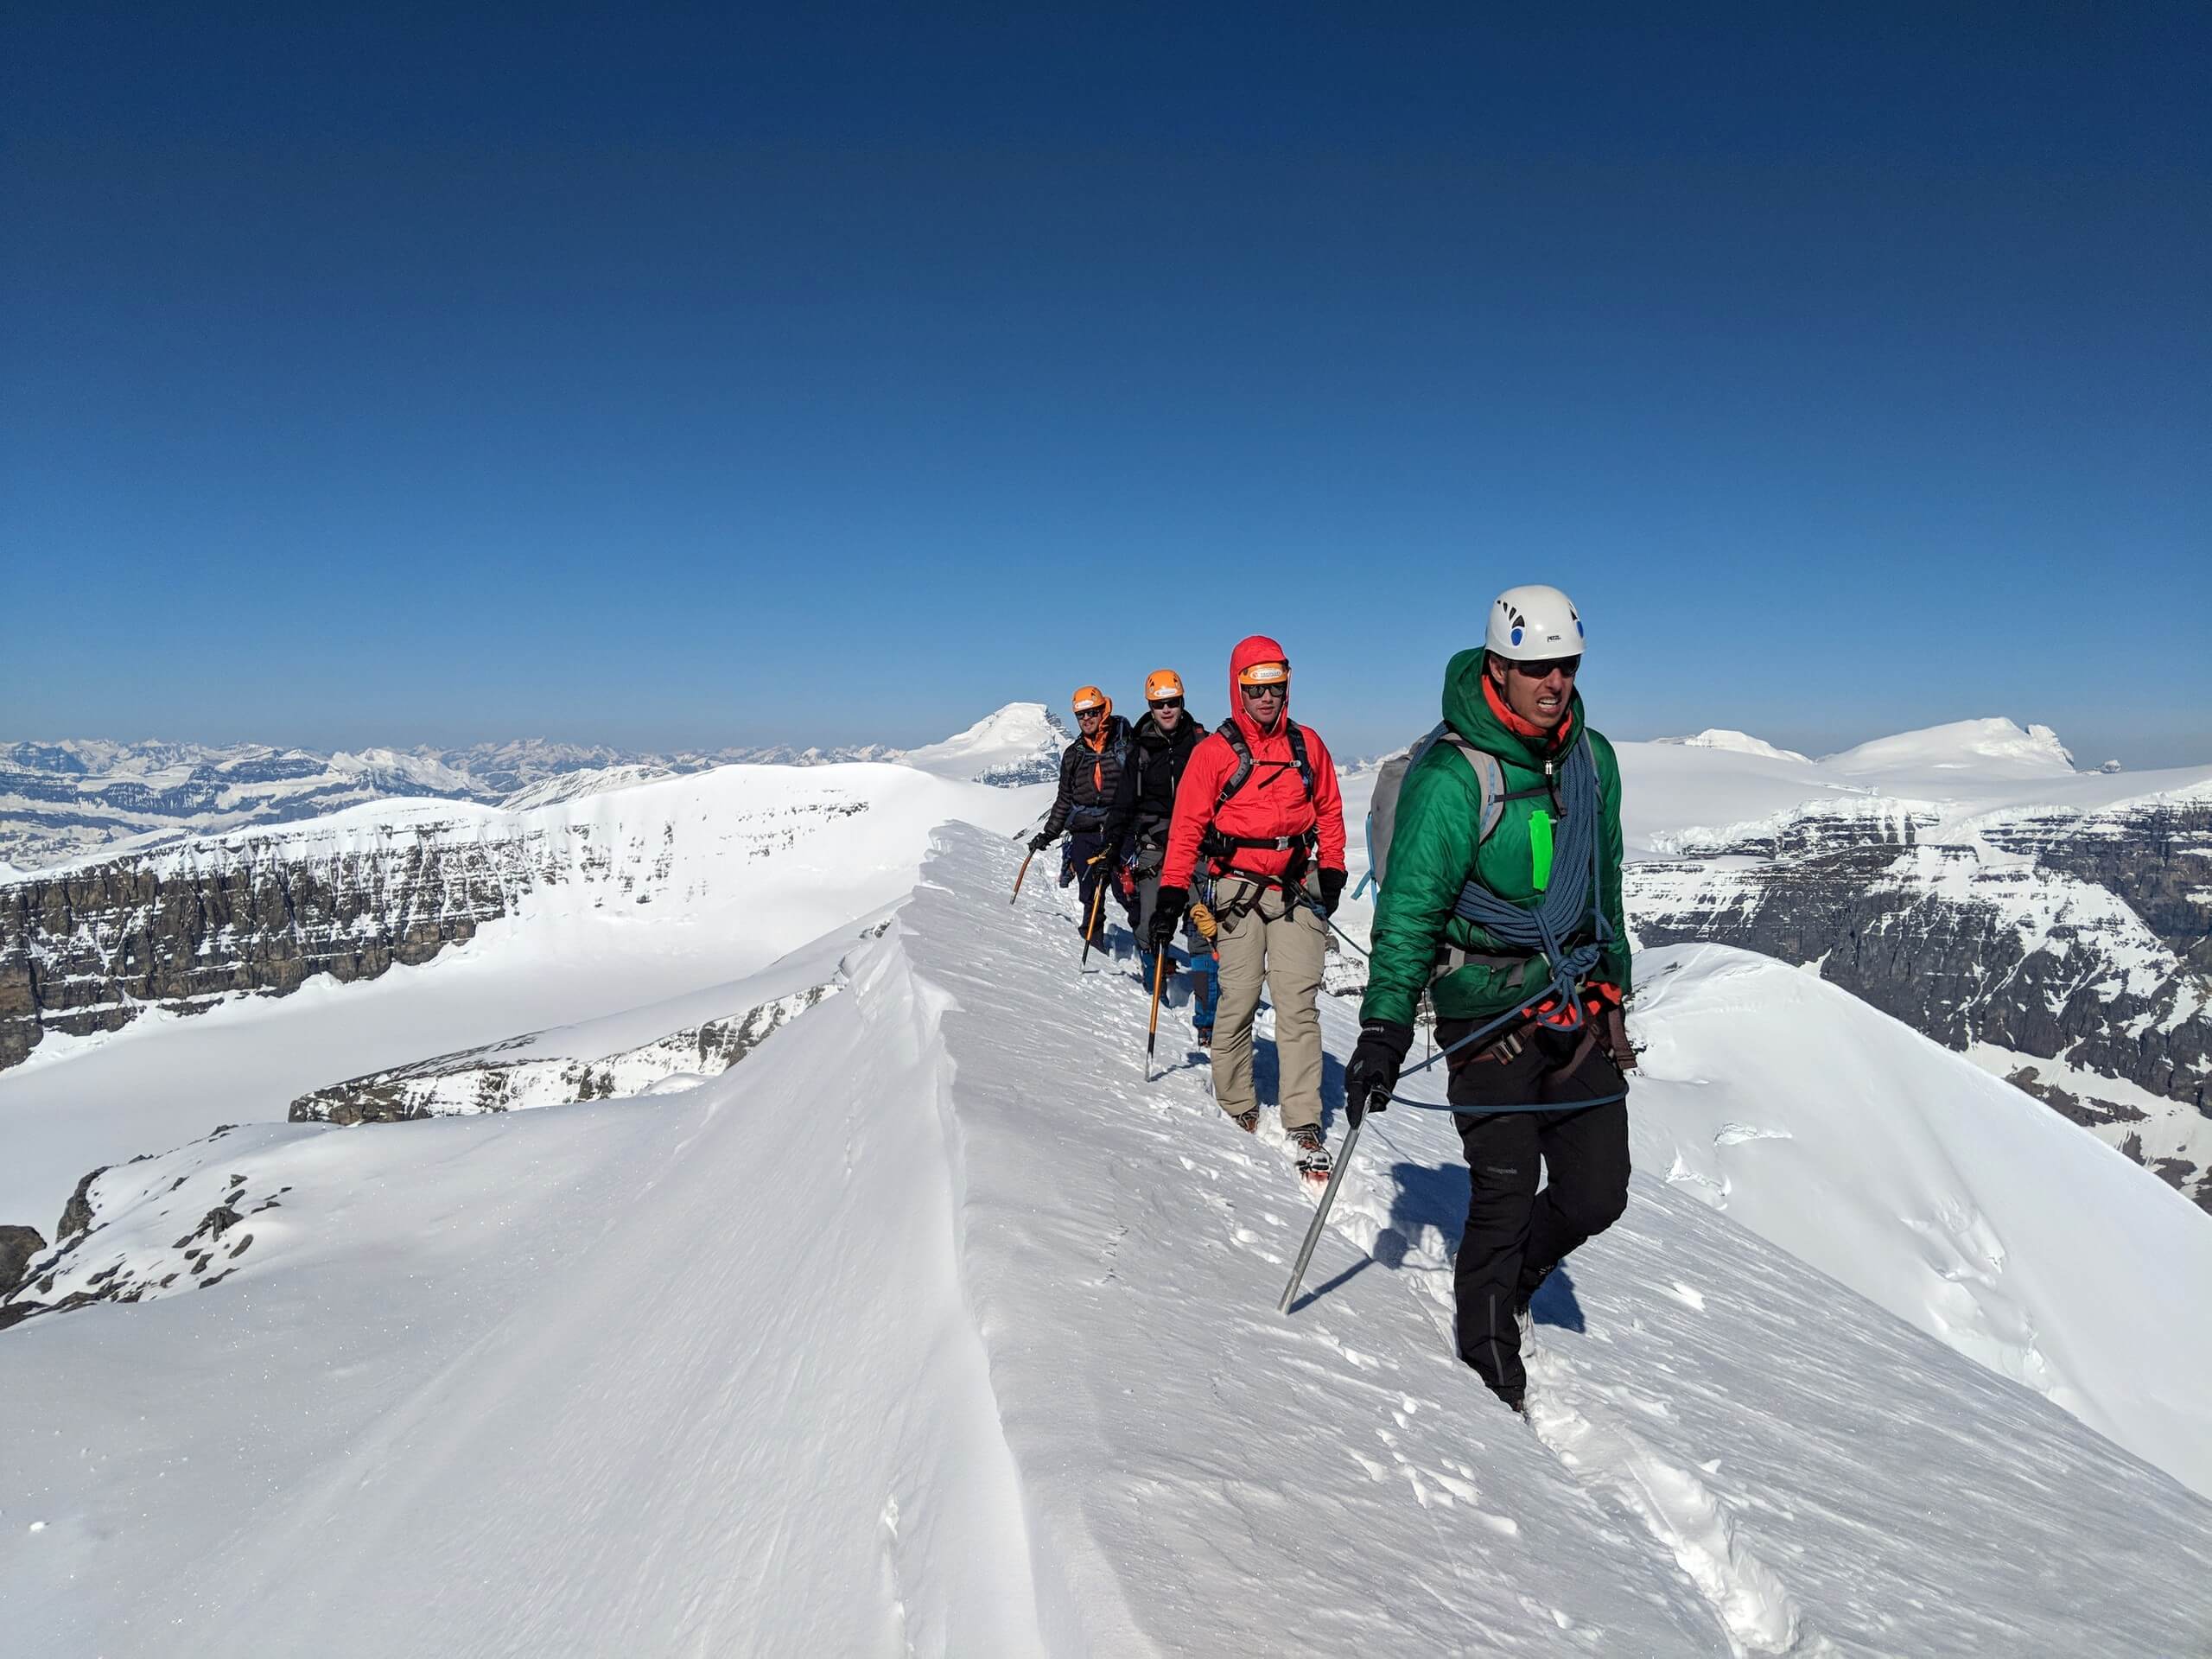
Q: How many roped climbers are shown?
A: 4